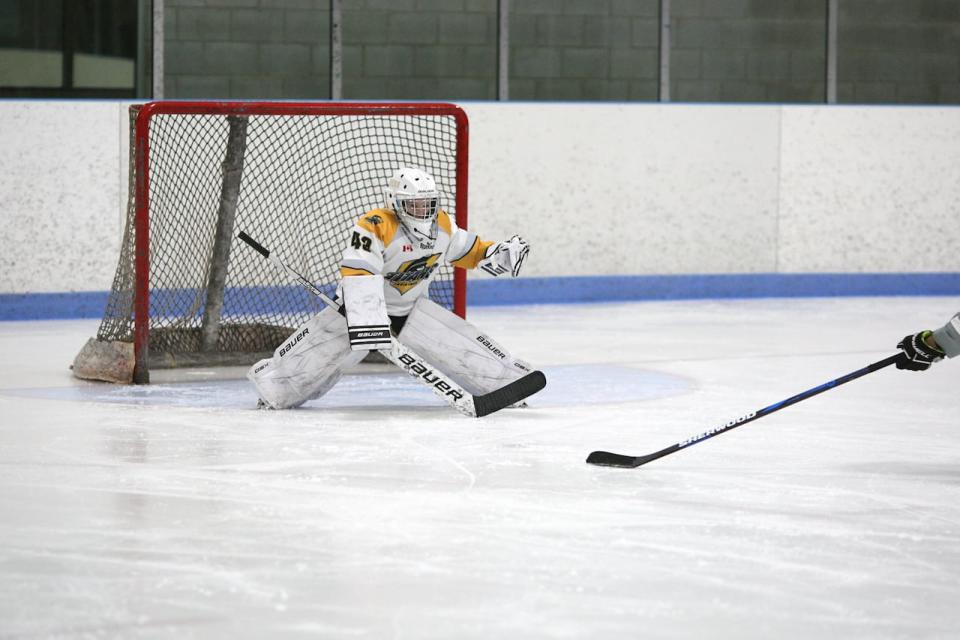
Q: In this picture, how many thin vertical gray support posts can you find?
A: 5